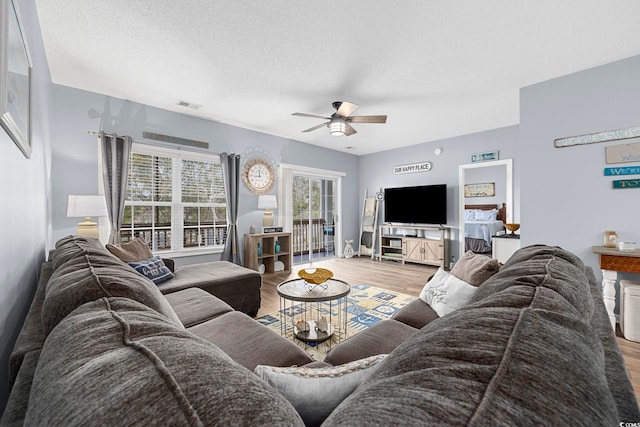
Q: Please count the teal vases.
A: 2